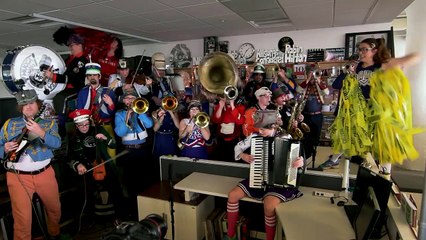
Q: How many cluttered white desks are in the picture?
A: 1